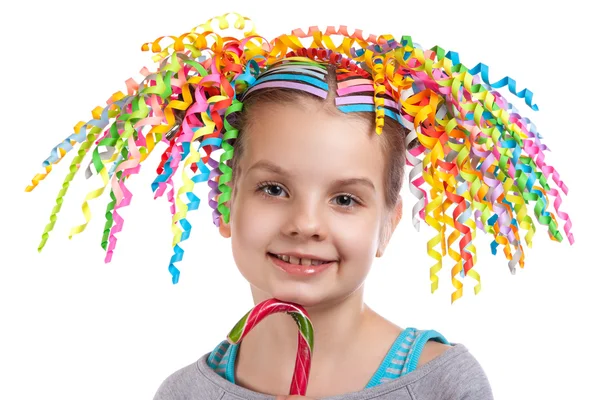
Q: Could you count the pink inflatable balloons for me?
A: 0